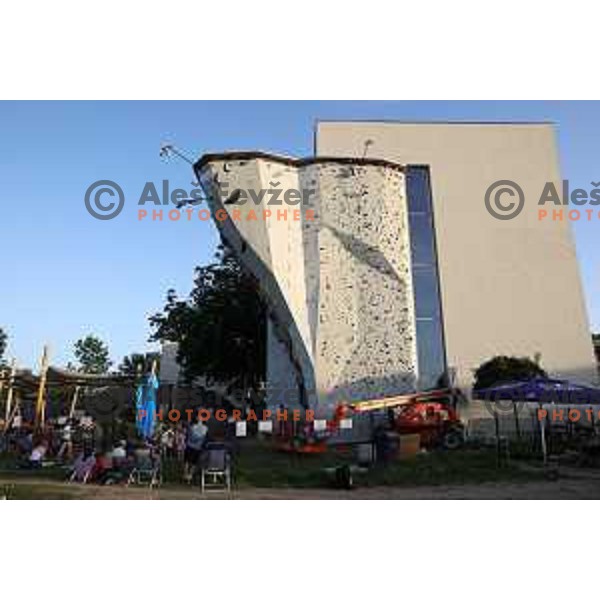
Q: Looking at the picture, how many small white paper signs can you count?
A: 4